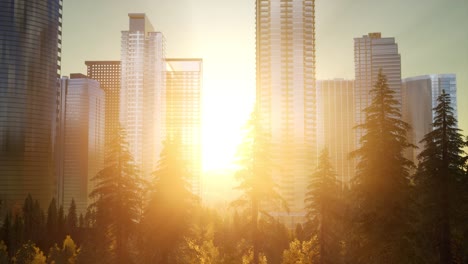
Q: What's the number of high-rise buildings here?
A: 9